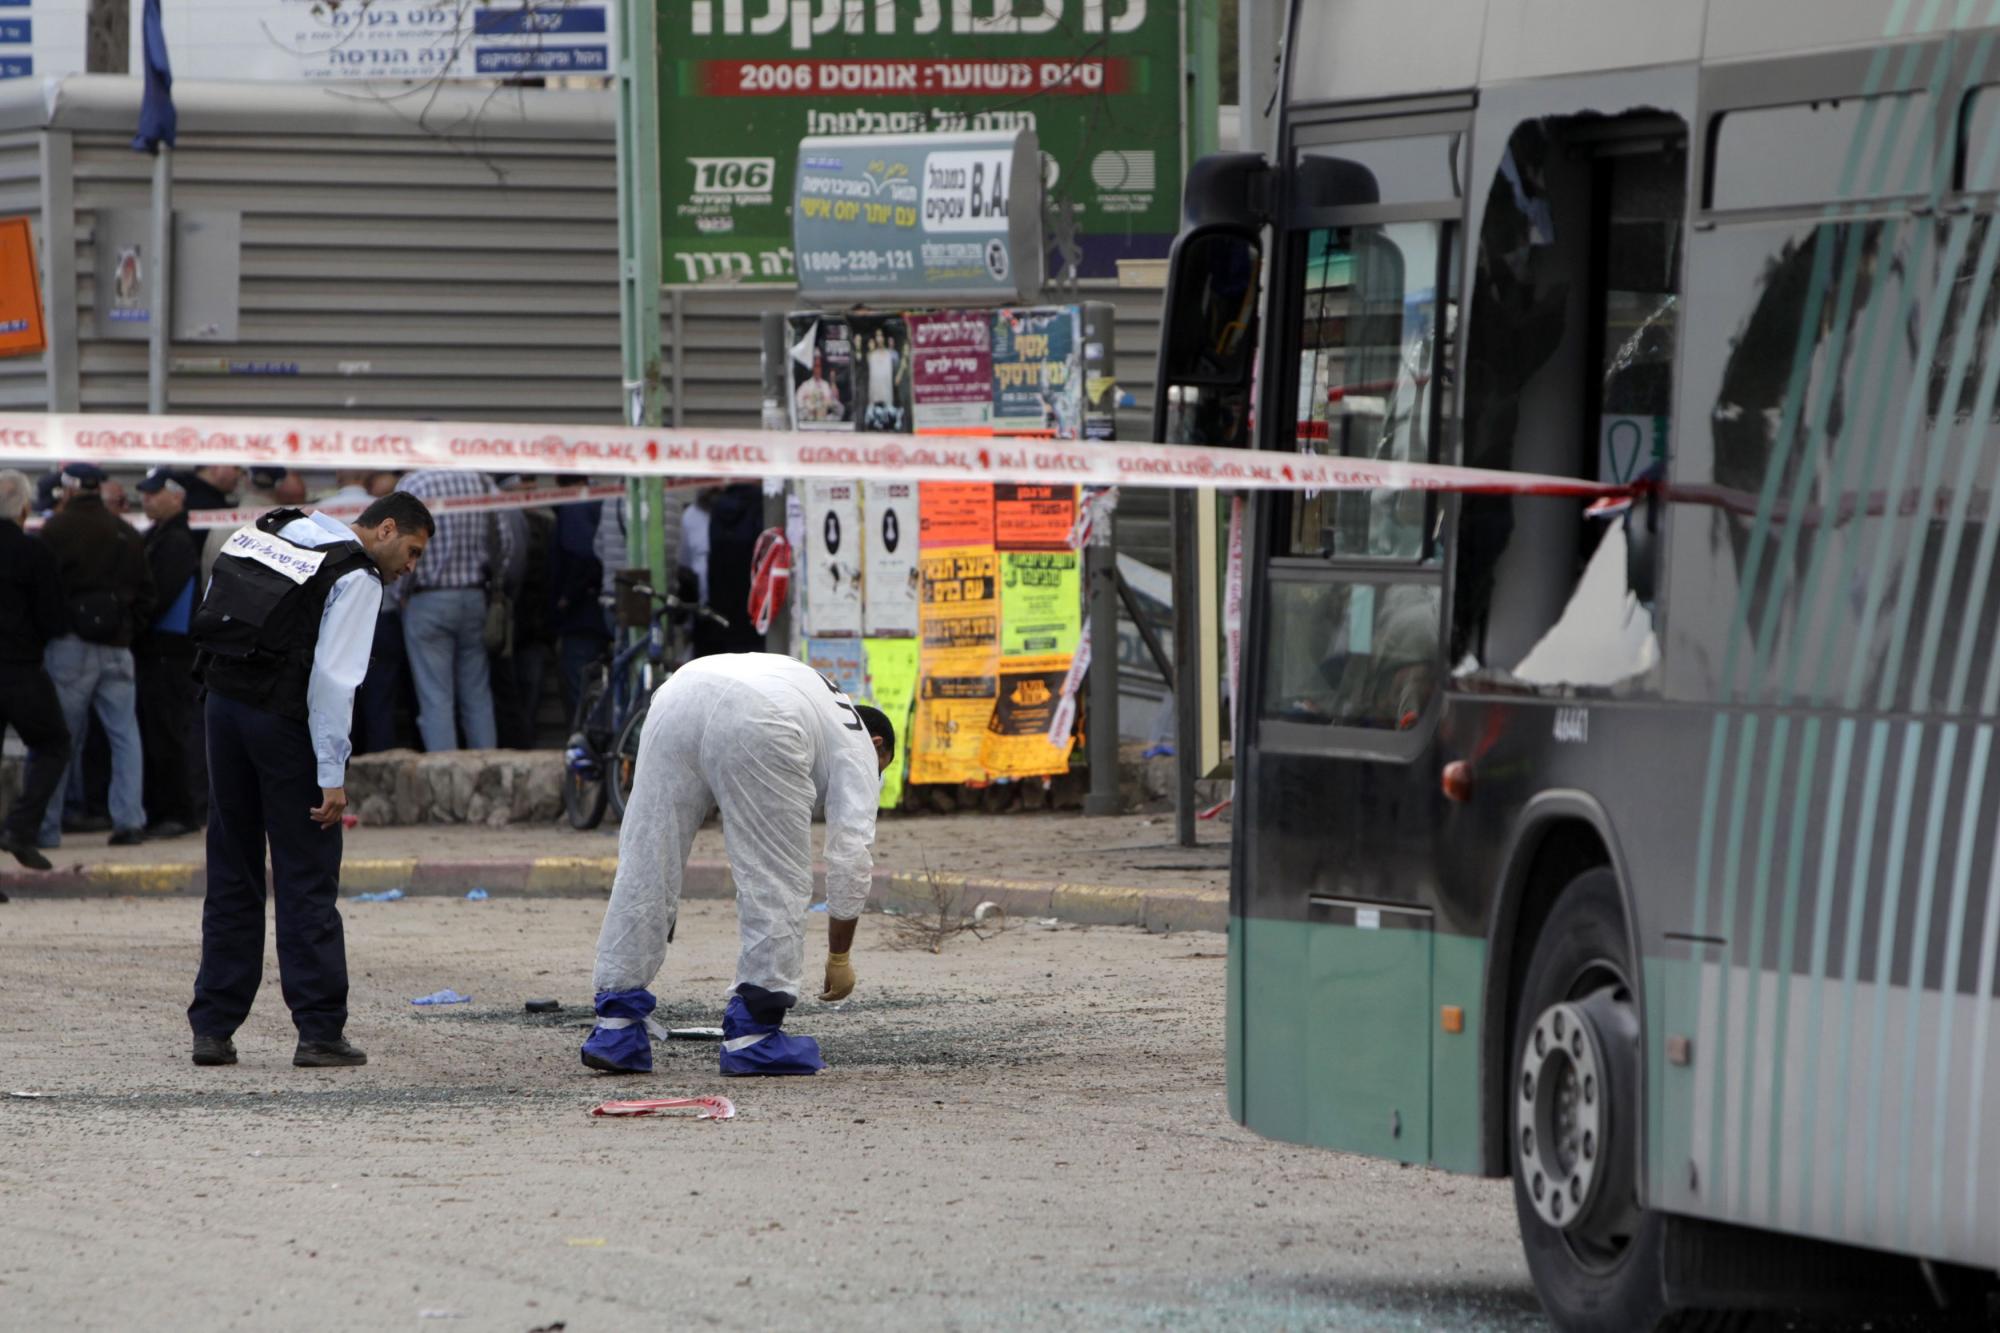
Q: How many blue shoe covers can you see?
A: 2